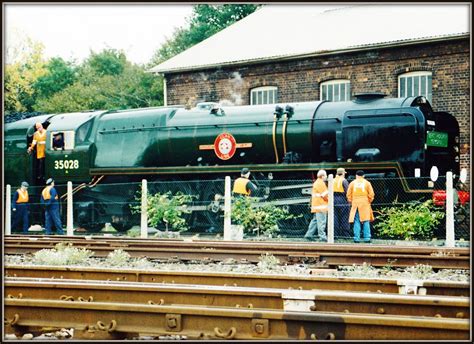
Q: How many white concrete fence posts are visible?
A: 6